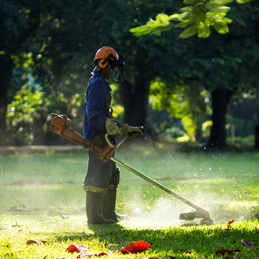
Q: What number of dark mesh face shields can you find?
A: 1